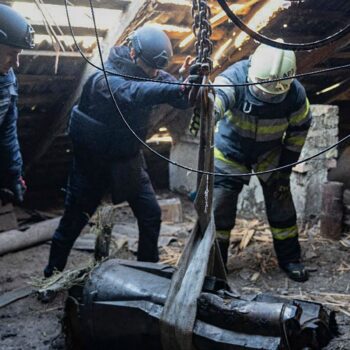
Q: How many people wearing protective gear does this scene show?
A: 3